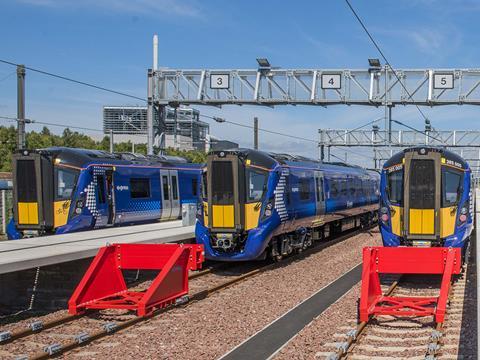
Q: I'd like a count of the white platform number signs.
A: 3